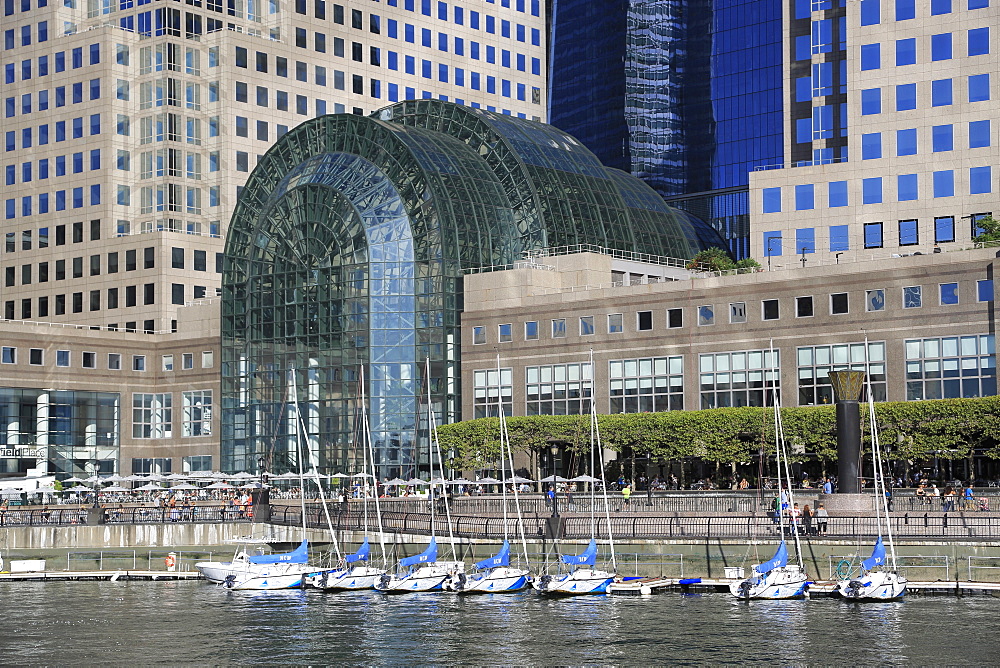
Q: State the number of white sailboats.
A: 7